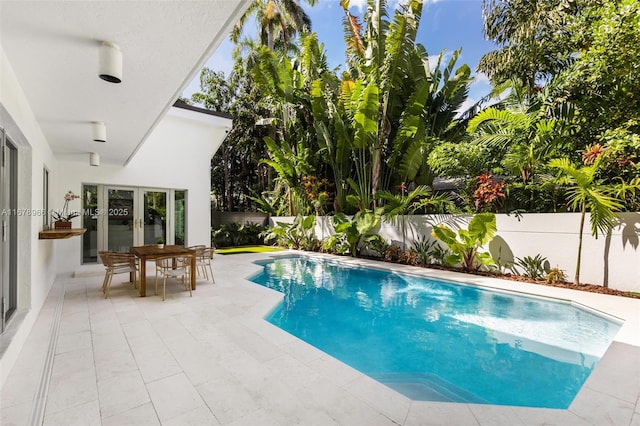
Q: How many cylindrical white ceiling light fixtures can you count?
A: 3